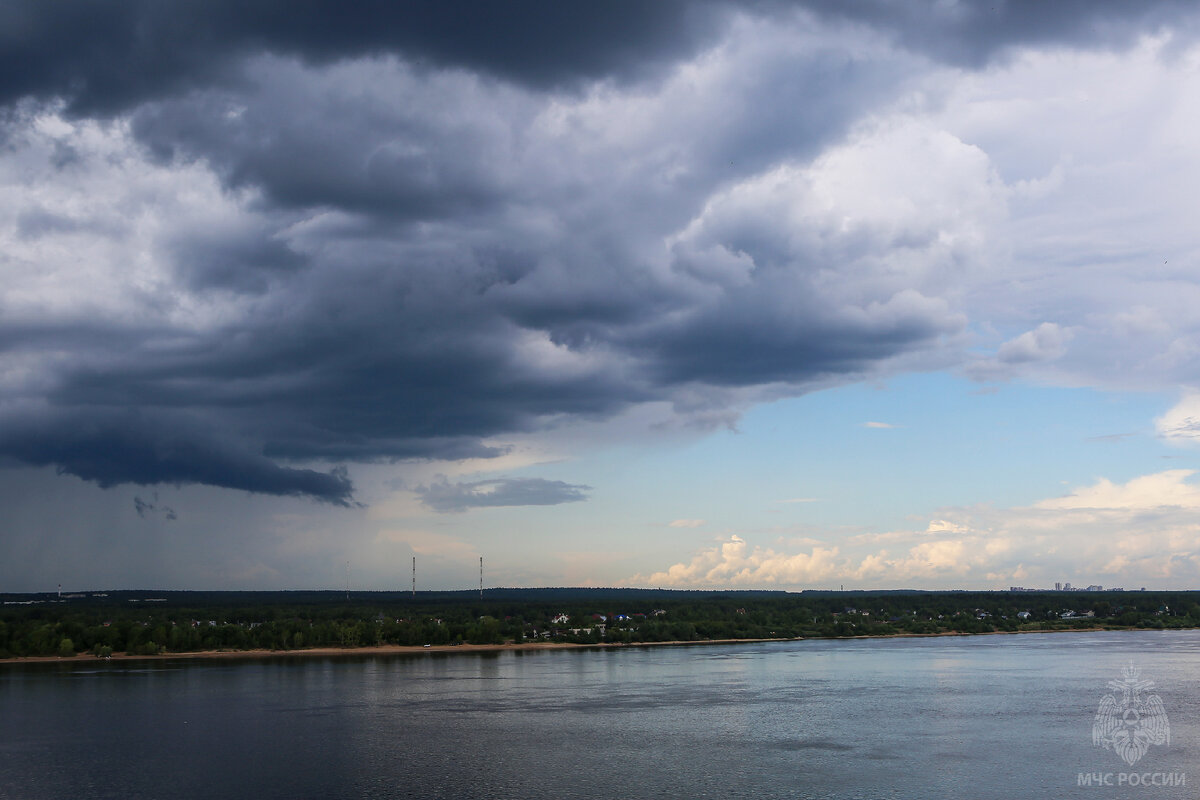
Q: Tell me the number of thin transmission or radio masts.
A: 3